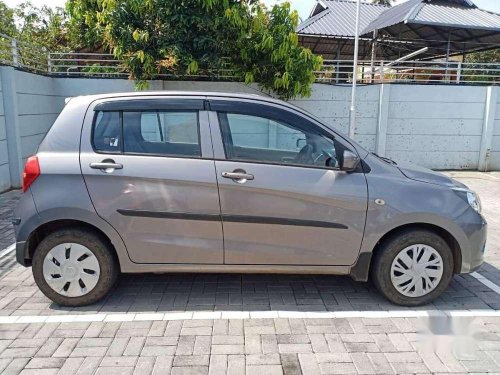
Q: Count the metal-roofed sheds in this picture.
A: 2